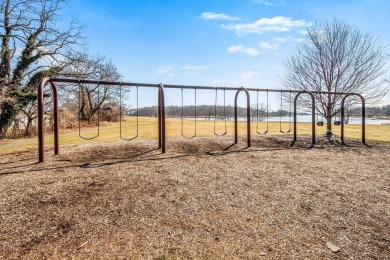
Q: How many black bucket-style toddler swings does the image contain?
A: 2